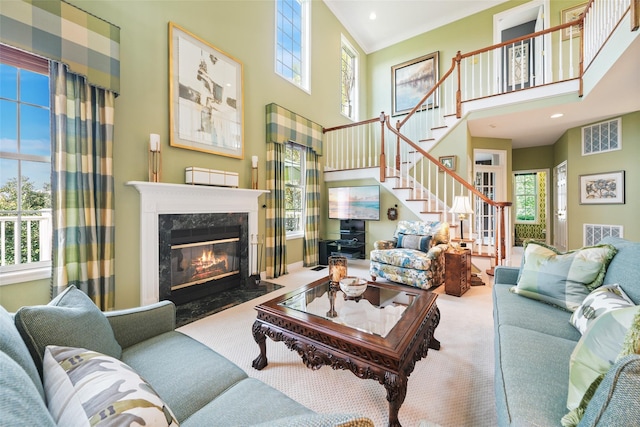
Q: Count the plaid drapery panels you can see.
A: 3